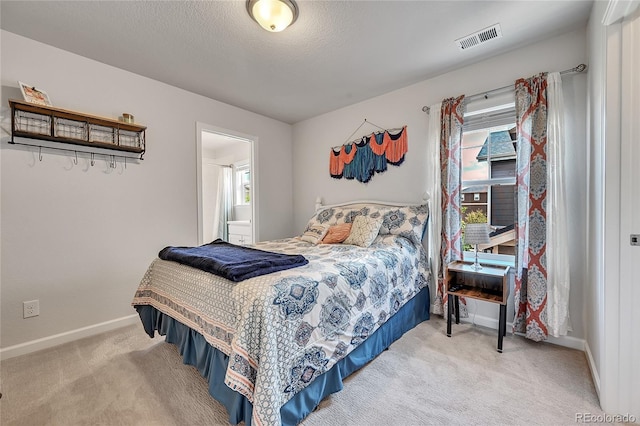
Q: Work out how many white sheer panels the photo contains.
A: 2